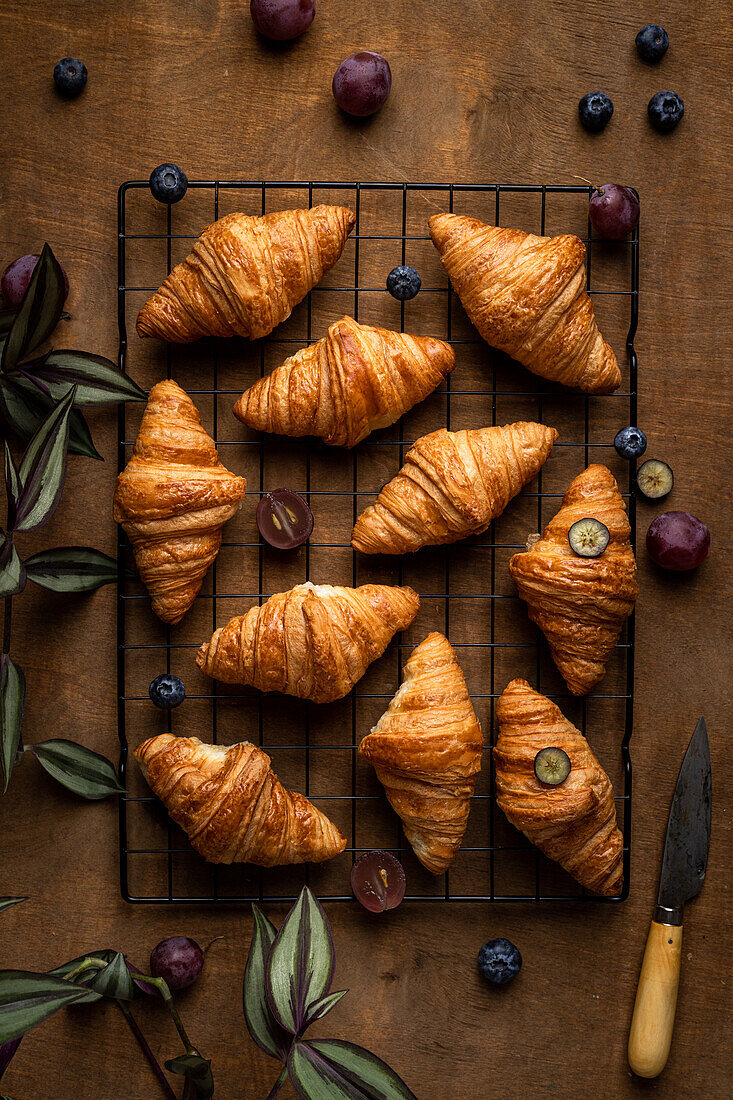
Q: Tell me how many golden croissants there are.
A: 10